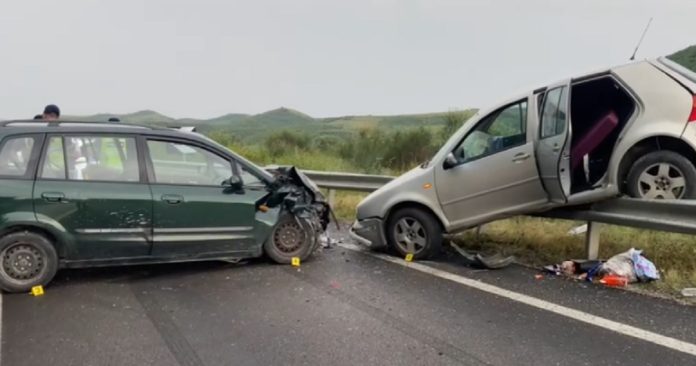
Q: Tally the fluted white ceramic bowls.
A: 0